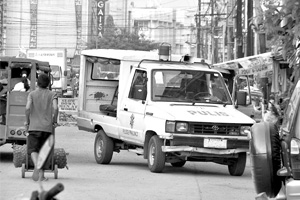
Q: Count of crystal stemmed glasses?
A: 0